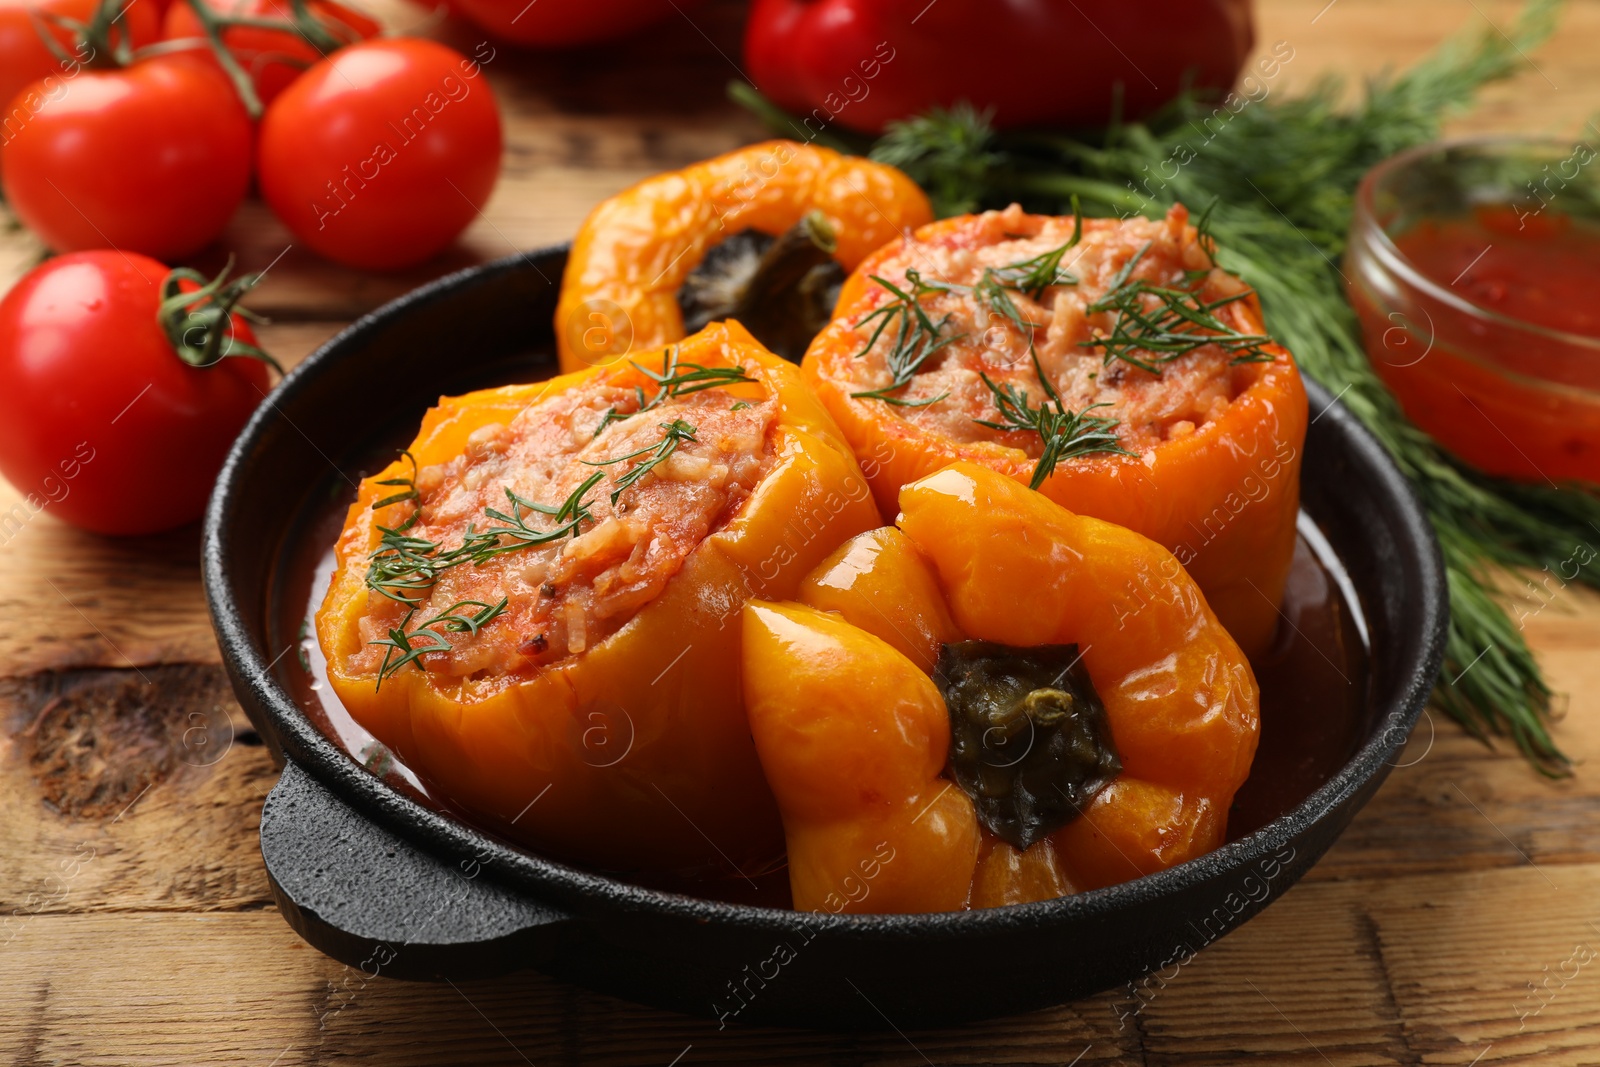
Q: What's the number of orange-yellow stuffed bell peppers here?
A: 2